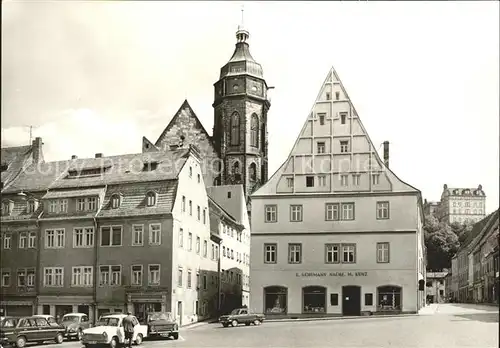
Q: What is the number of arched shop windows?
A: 3